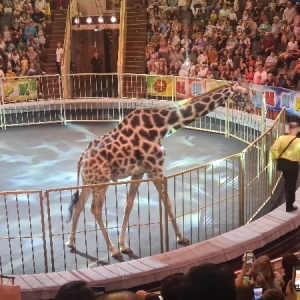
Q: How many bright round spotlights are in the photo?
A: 4